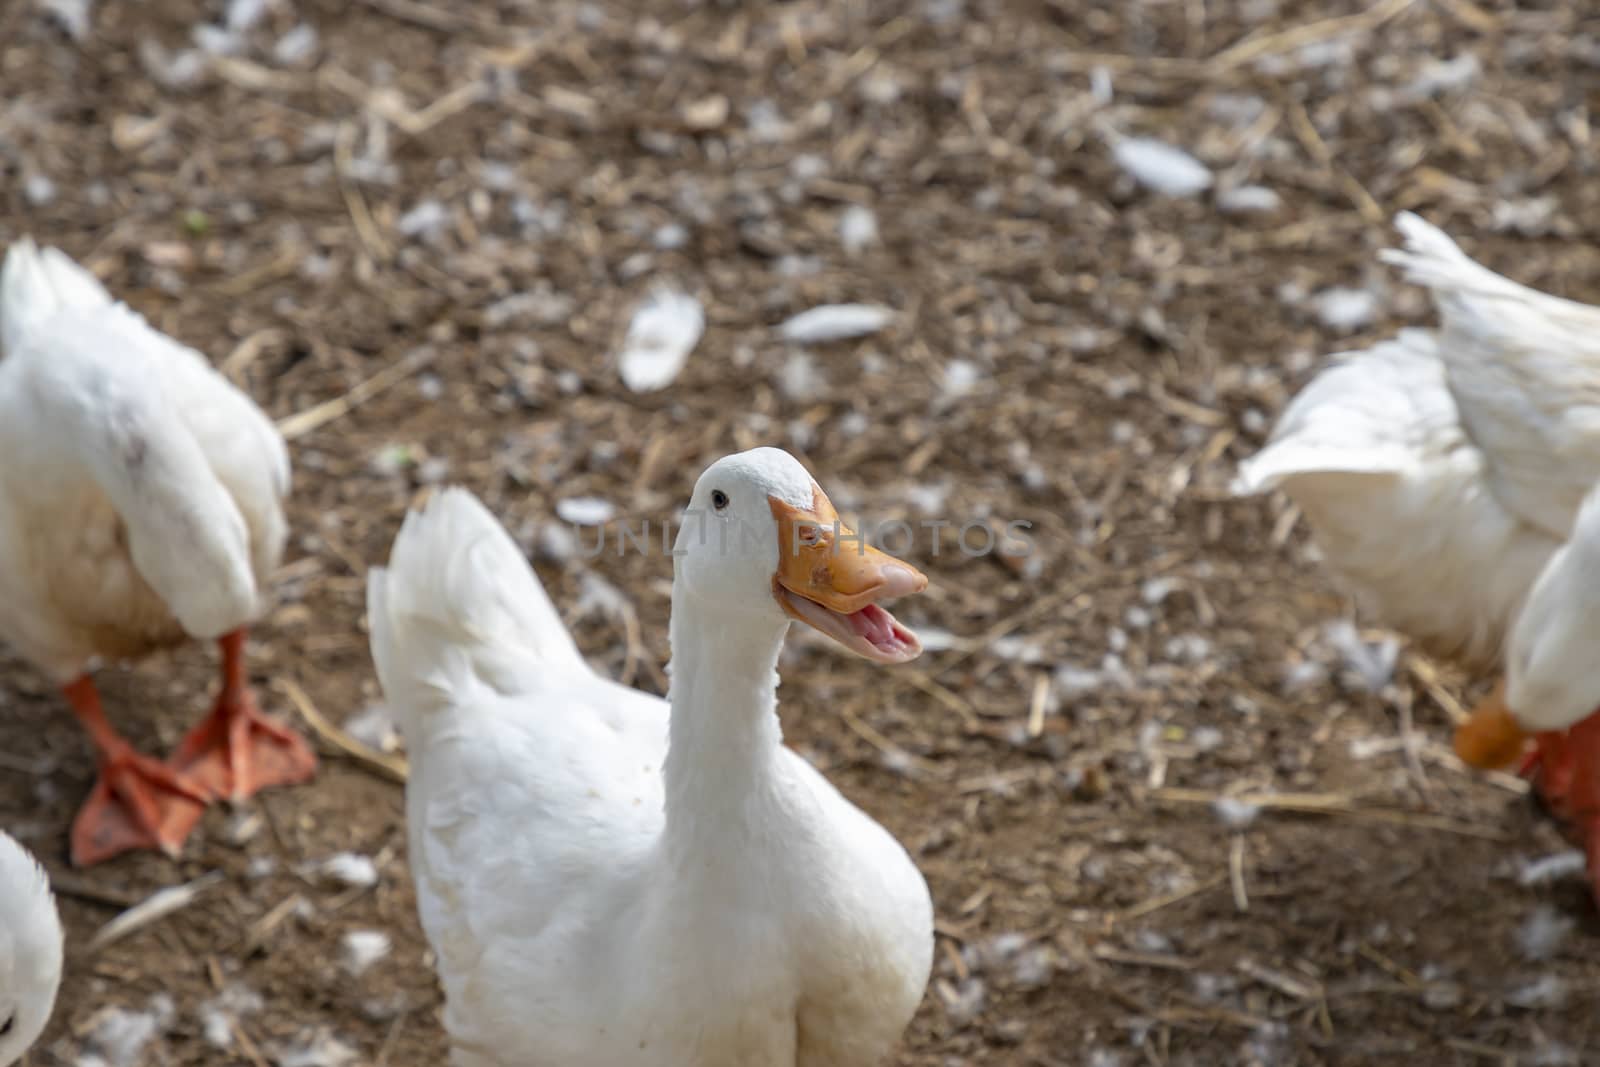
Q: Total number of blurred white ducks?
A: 3